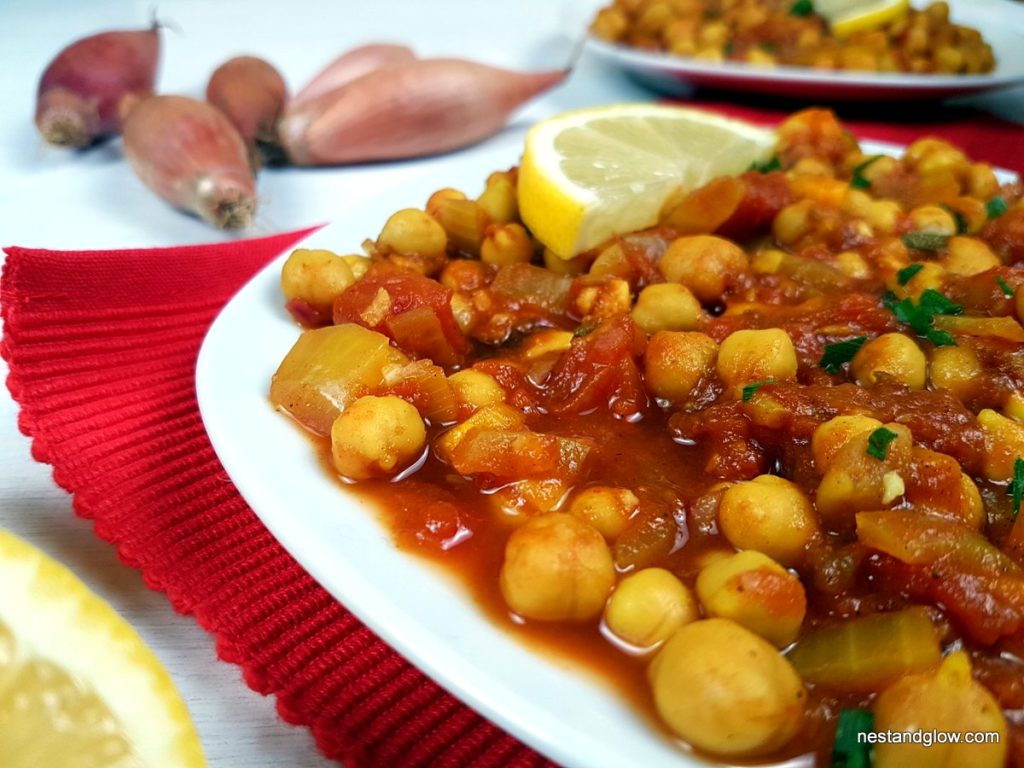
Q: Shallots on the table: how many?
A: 5